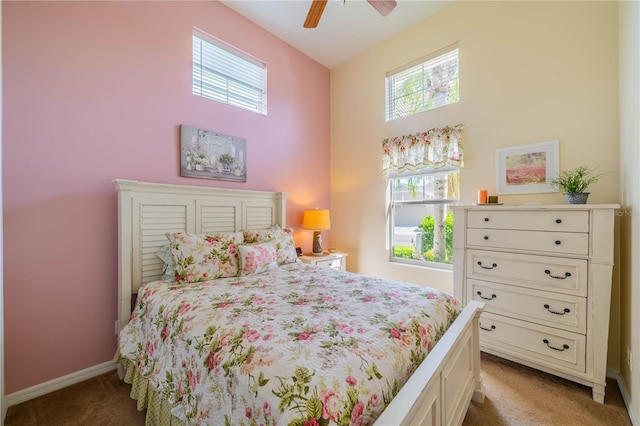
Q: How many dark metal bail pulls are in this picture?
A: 6